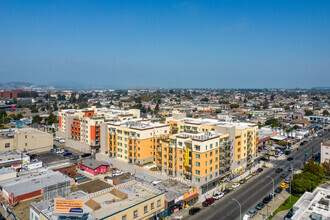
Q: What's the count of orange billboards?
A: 1